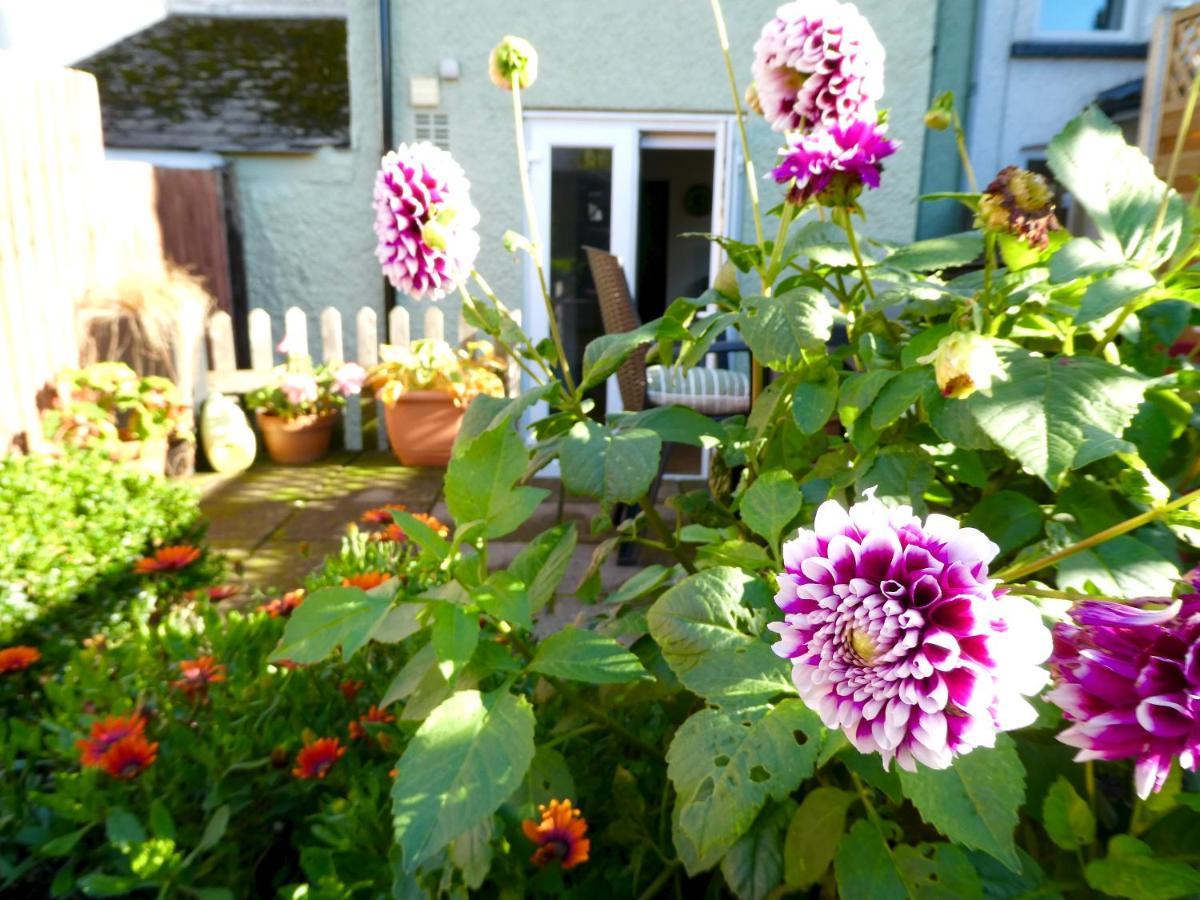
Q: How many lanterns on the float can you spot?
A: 0